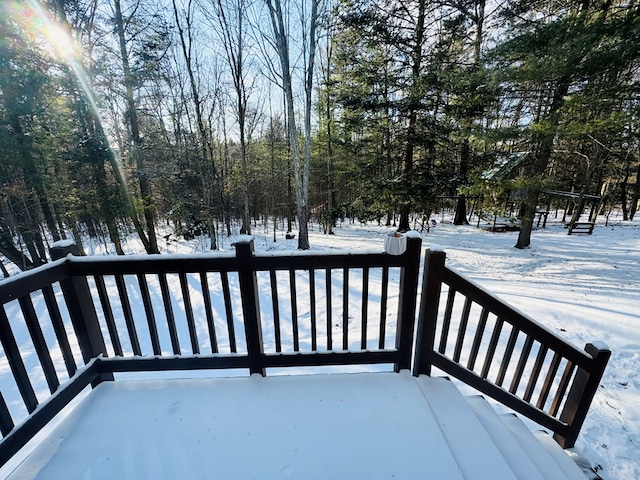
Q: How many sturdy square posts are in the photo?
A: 5